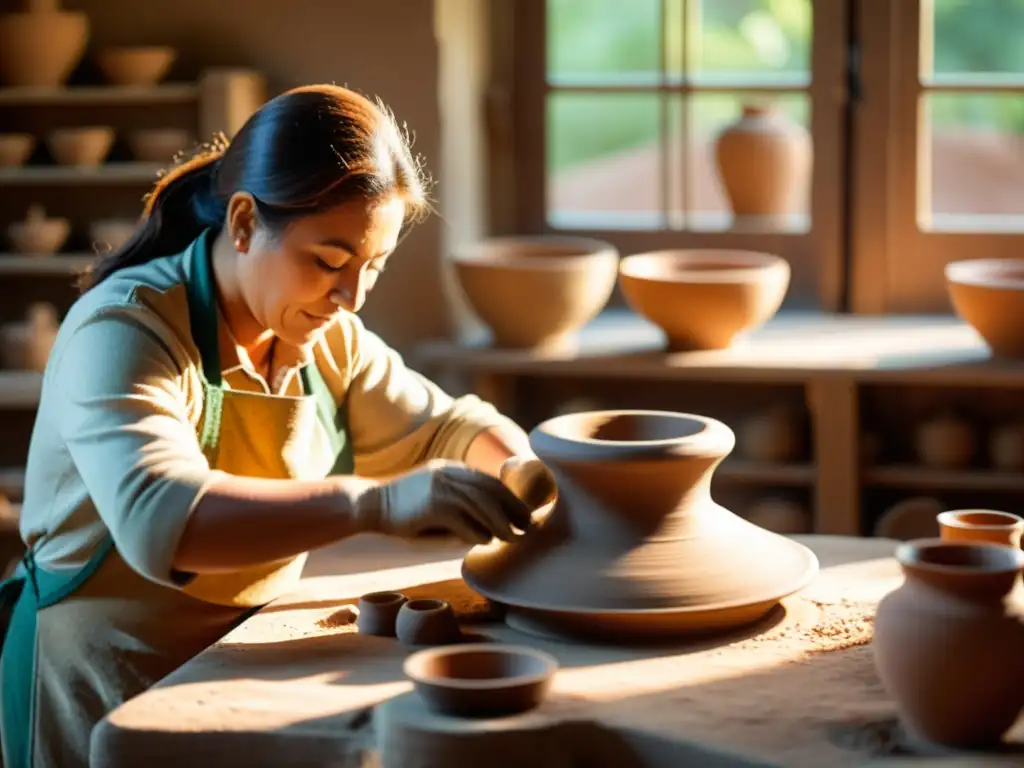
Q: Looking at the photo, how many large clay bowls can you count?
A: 3